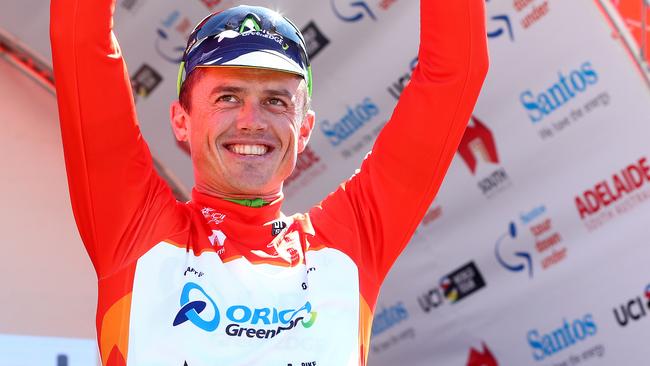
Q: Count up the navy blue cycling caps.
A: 1